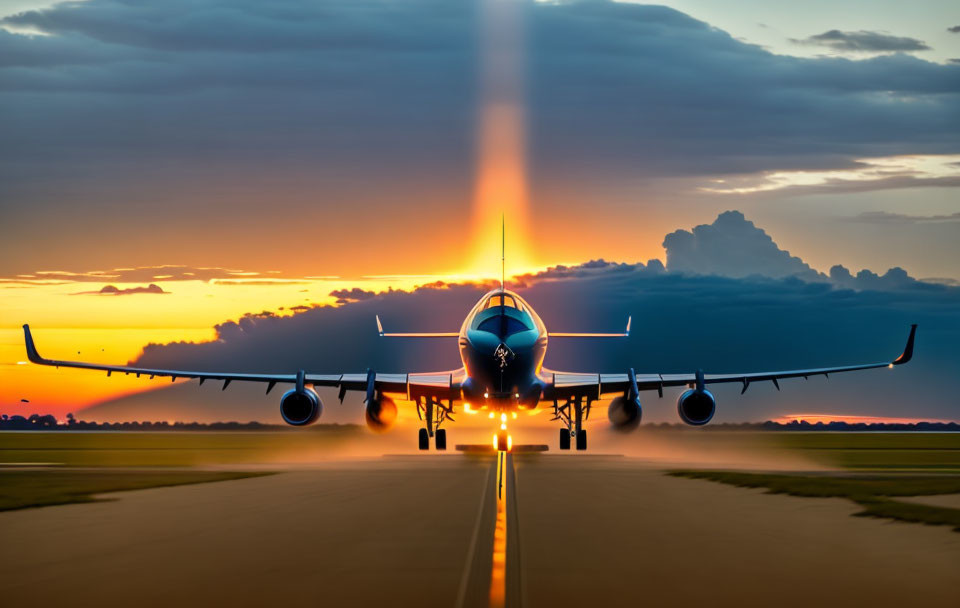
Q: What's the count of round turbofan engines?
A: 4